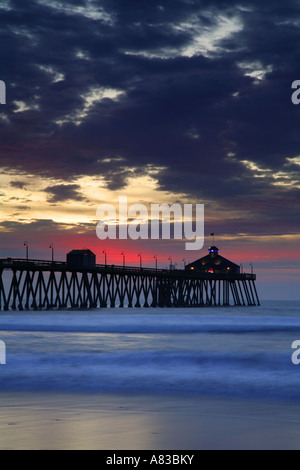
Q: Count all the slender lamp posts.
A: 10